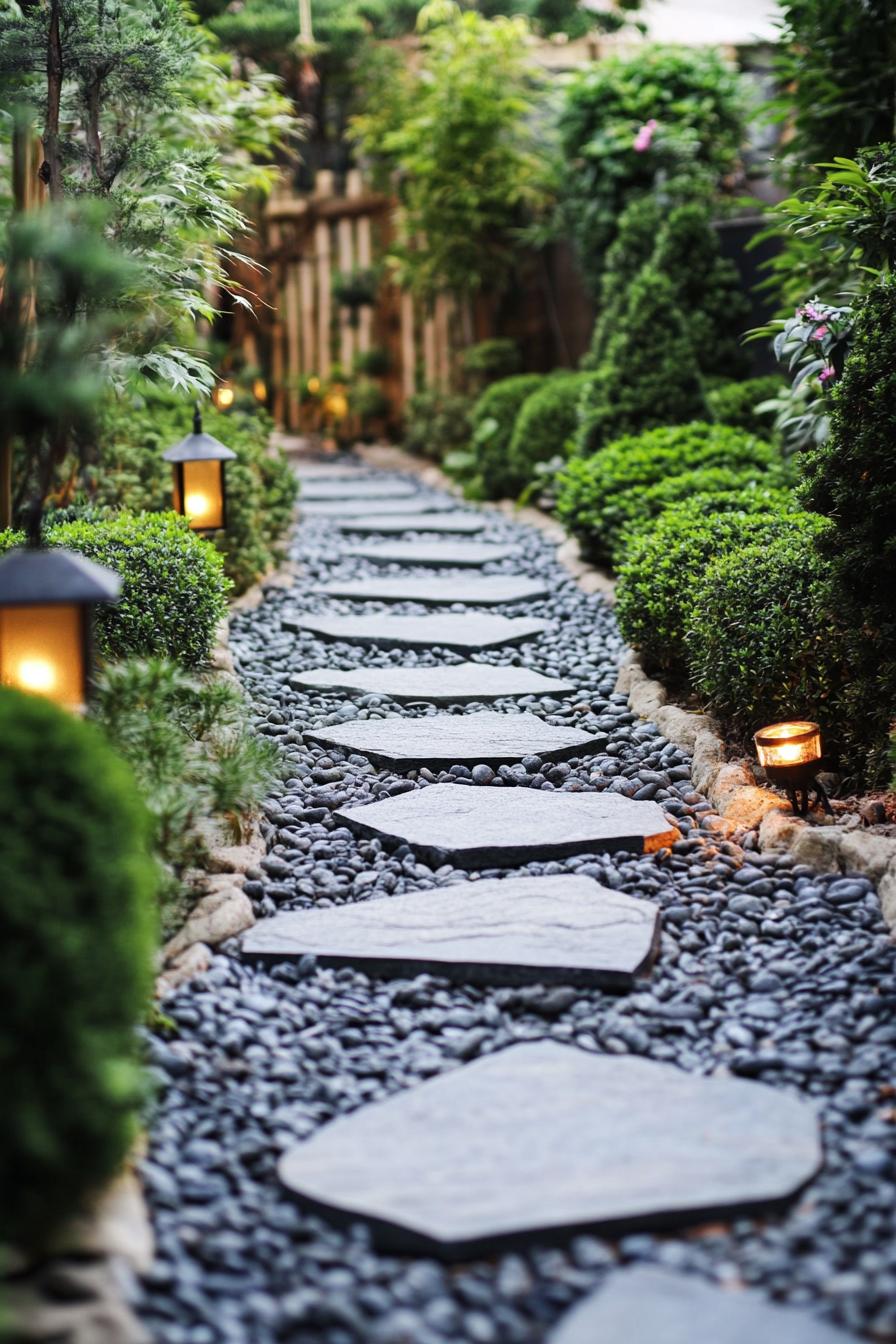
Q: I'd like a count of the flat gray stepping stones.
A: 13